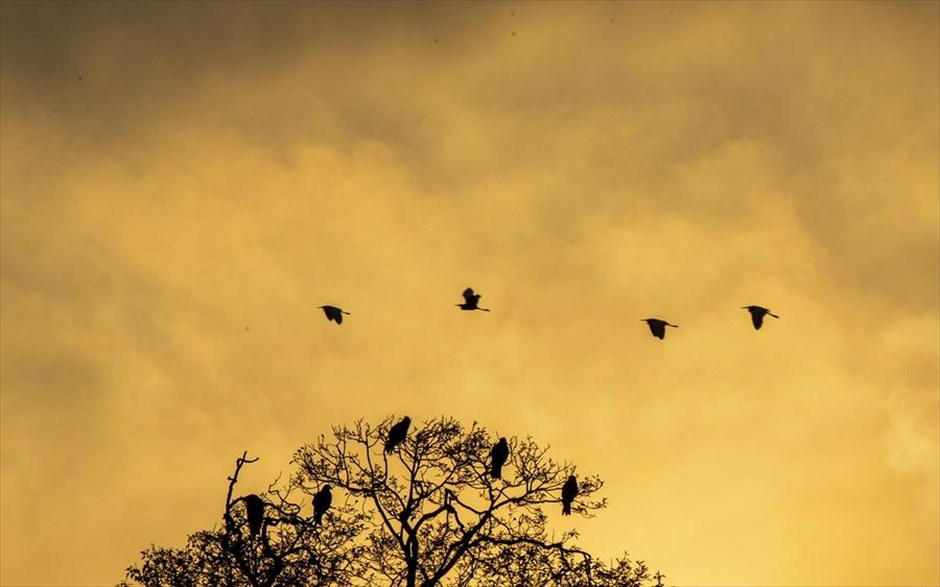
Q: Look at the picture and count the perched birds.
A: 5